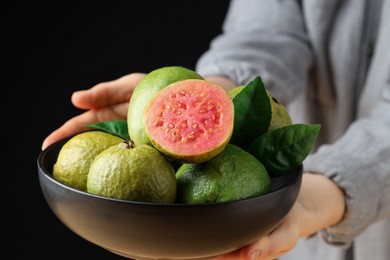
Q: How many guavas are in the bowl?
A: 6